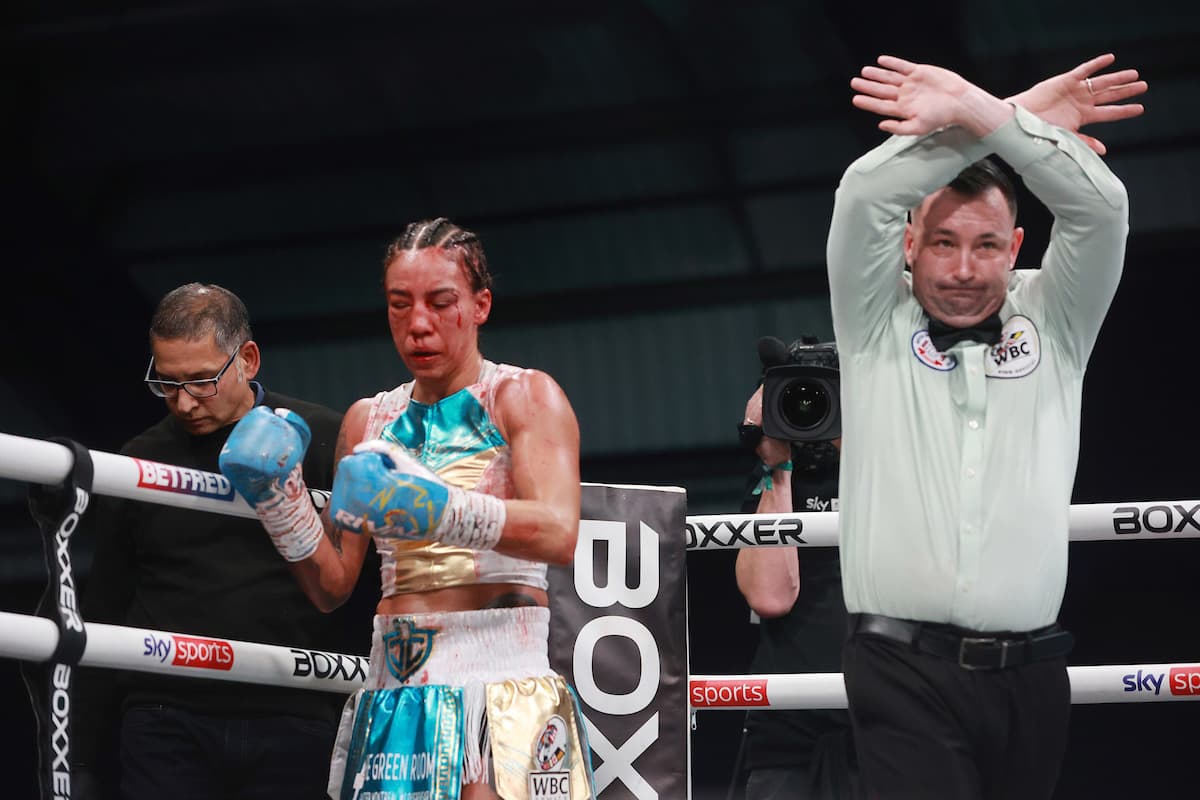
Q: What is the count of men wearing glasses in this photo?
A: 1